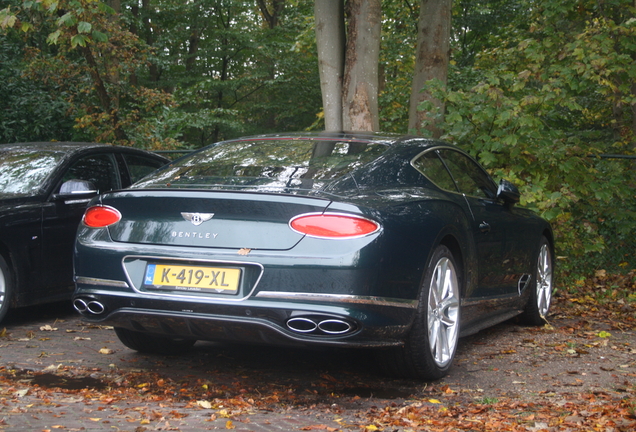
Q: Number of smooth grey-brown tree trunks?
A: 3